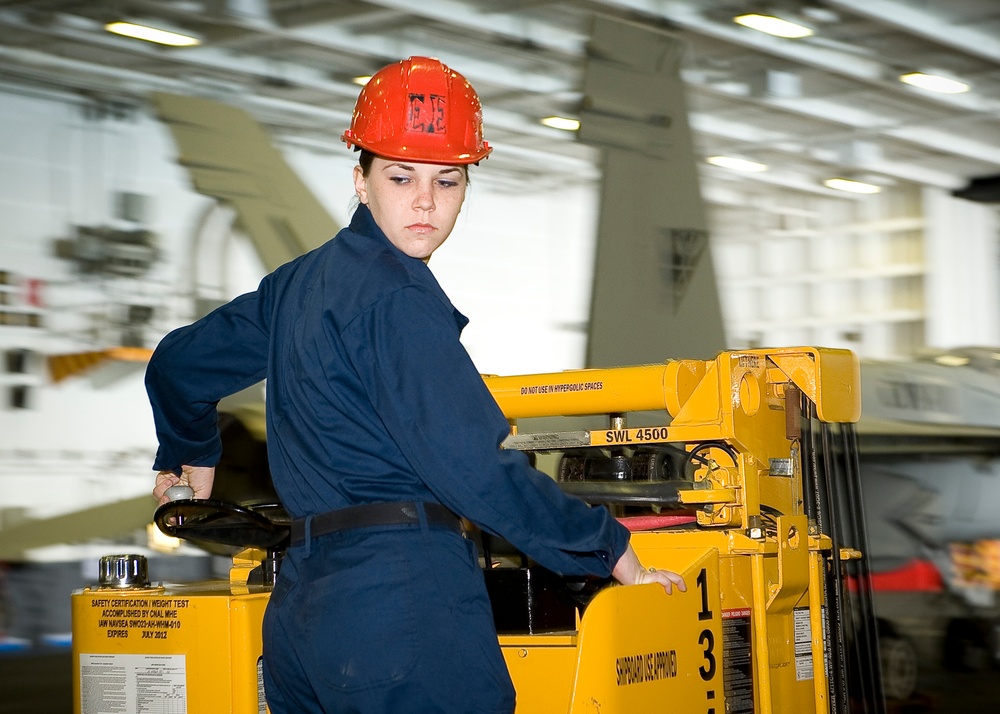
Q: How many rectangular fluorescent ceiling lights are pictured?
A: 7